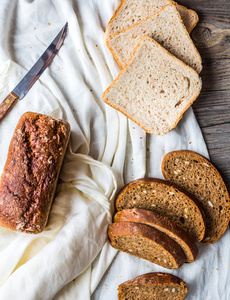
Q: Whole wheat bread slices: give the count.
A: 5